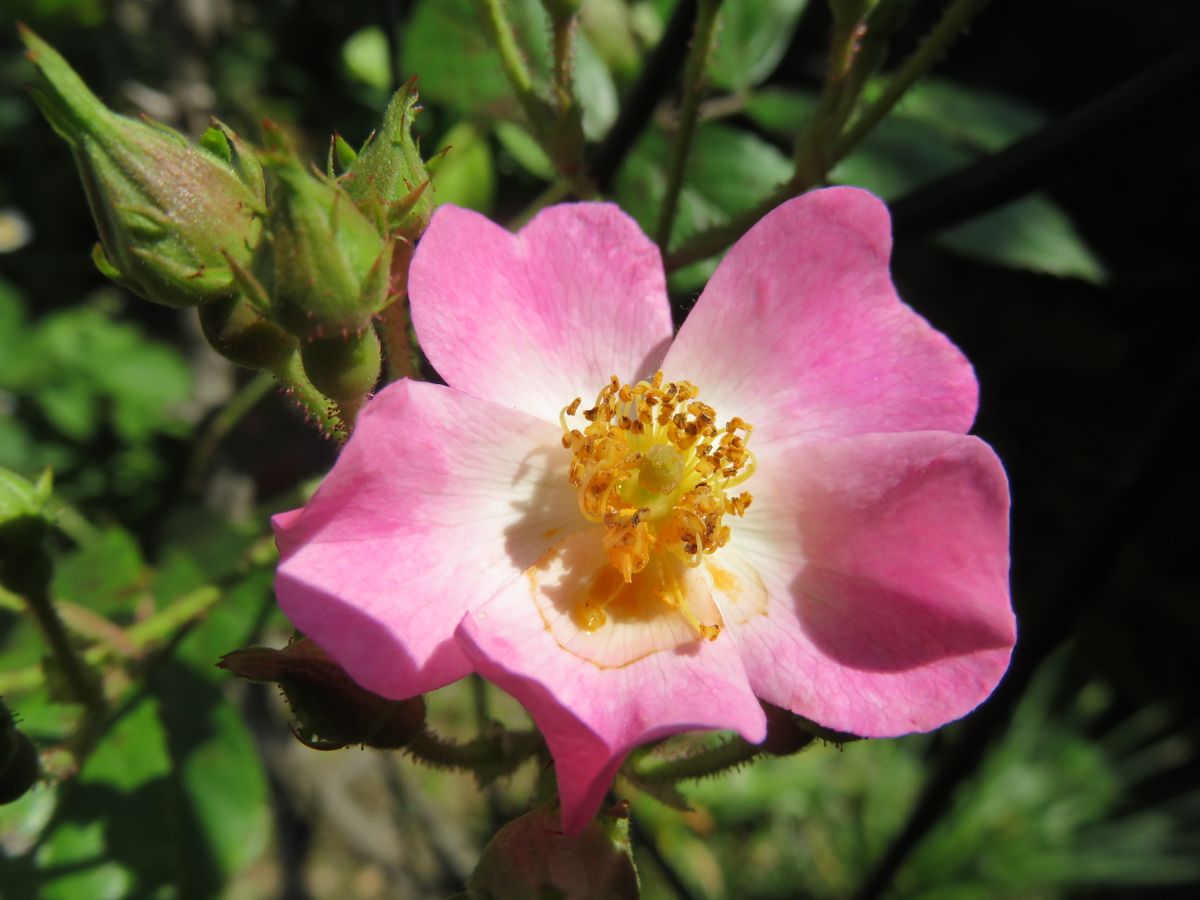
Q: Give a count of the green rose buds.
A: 3